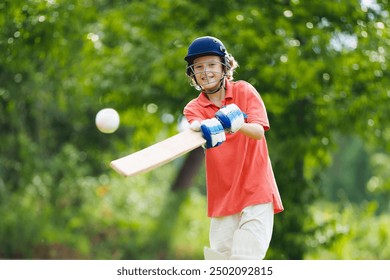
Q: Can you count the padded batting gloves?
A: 2